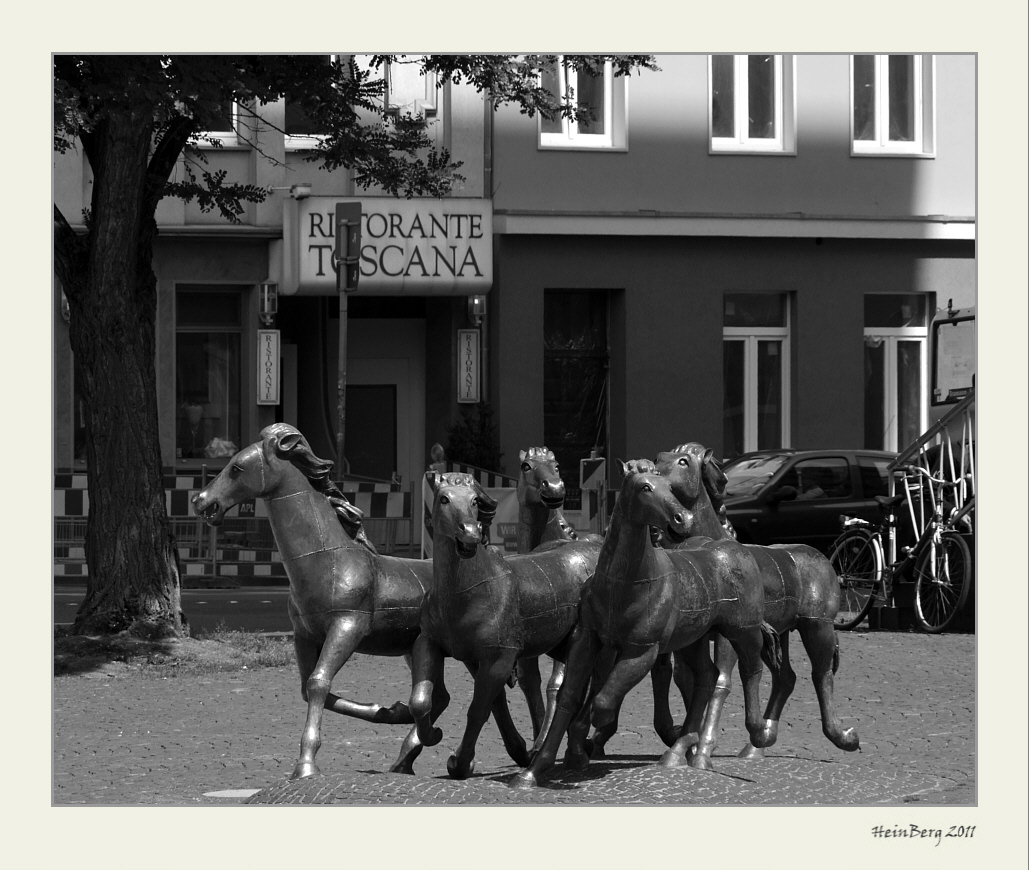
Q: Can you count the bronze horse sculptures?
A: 5